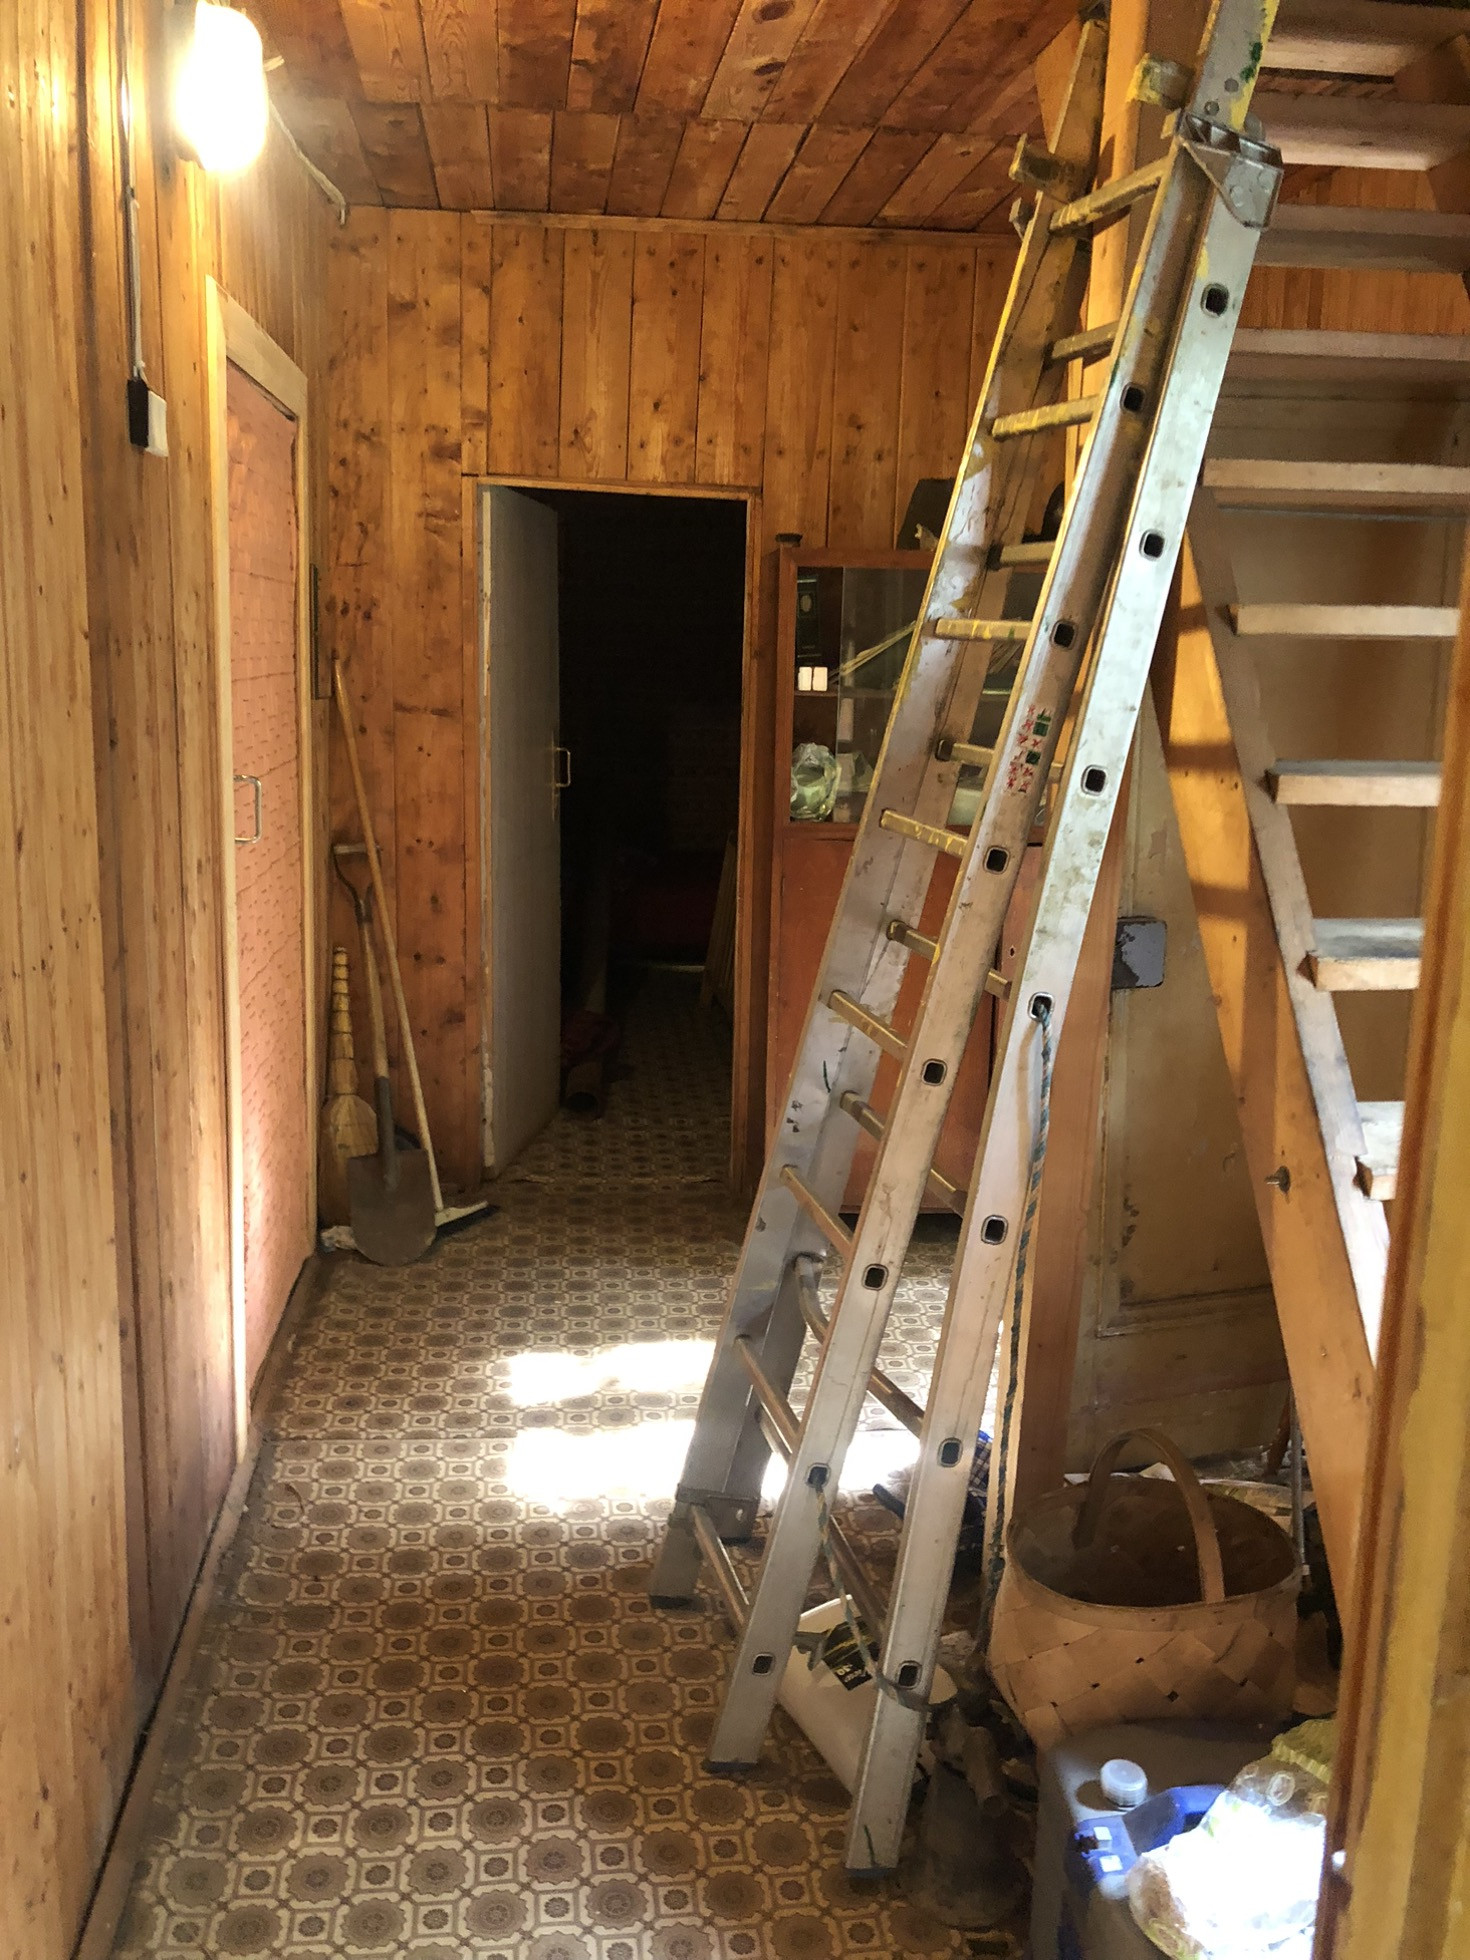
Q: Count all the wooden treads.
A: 9